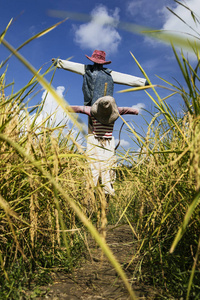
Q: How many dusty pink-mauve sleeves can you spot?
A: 2